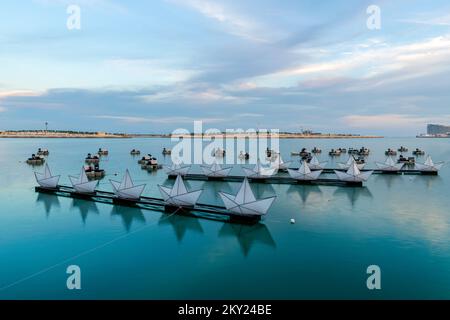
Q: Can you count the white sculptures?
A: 15